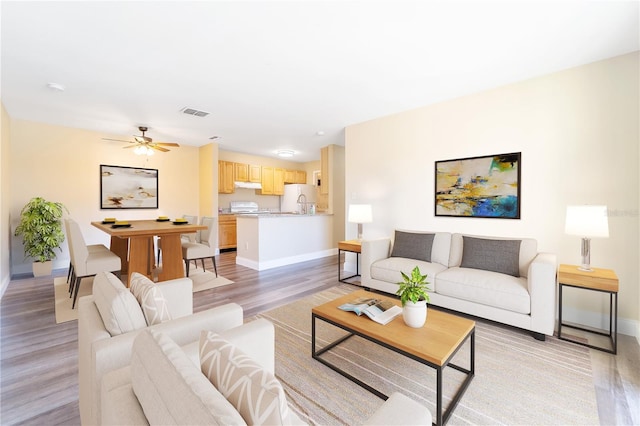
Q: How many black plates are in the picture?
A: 4